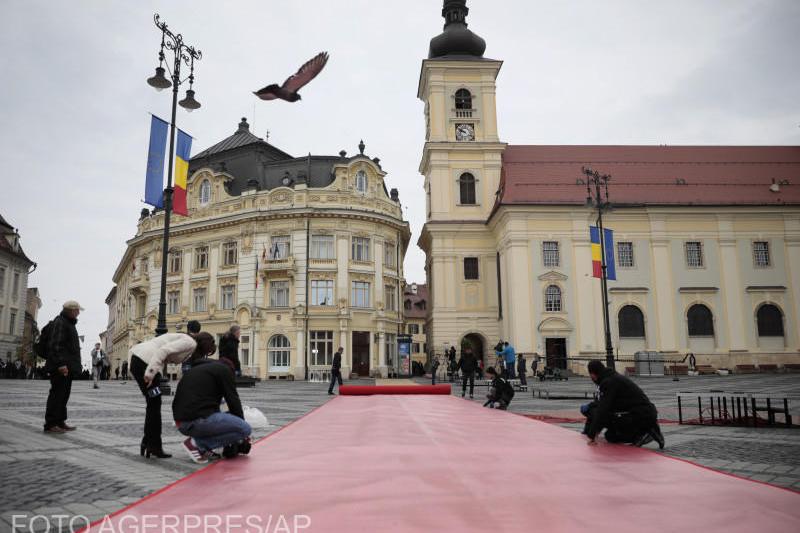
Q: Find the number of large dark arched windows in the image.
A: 3